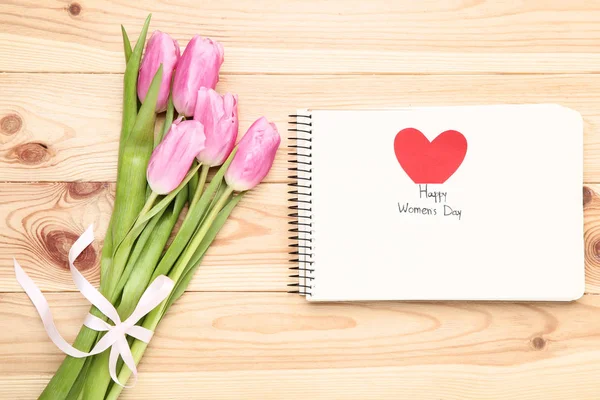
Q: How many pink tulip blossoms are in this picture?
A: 5